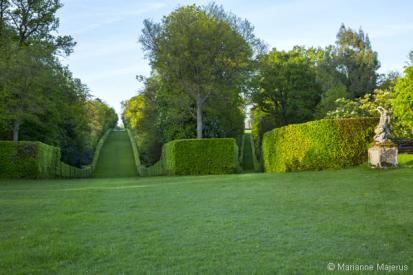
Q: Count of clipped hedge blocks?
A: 3